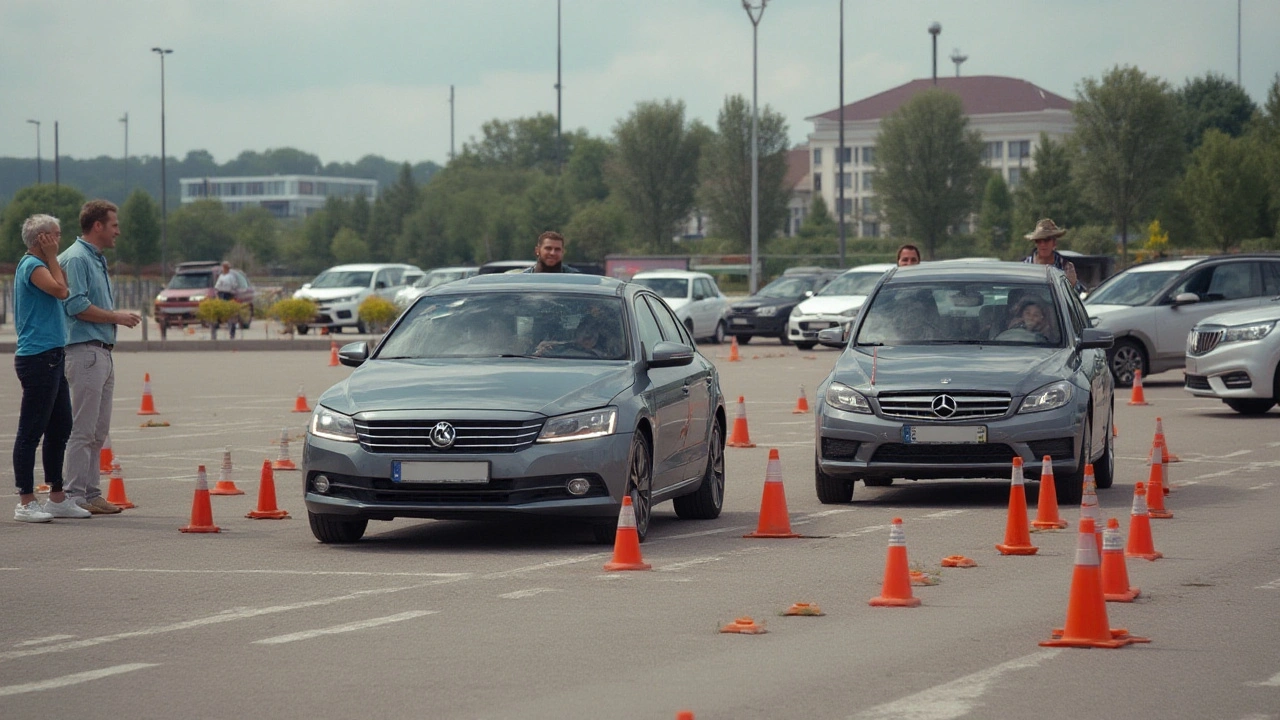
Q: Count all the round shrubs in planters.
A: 3